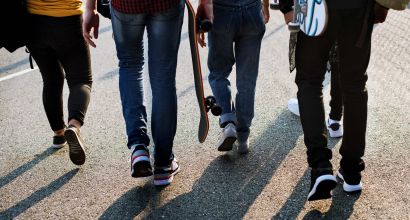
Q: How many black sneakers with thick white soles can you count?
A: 2